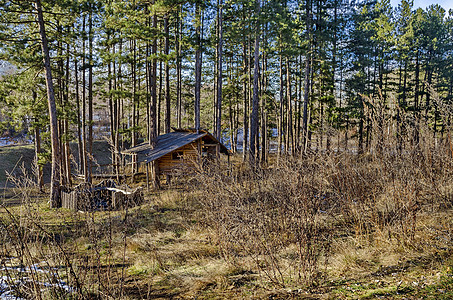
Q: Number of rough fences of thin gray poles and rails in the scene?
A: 1